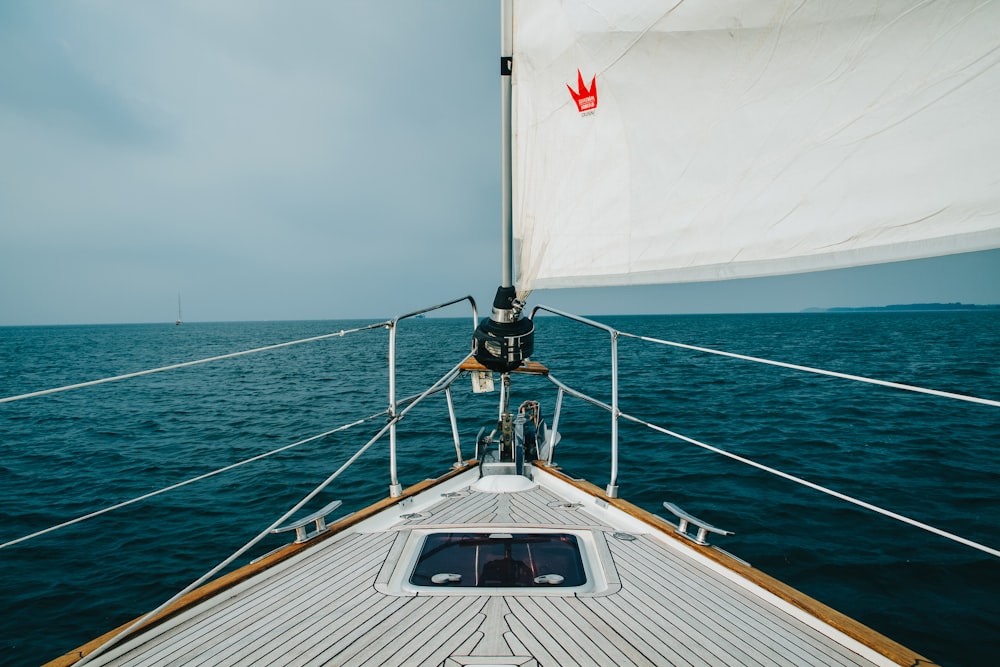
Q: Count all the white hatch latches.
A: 2